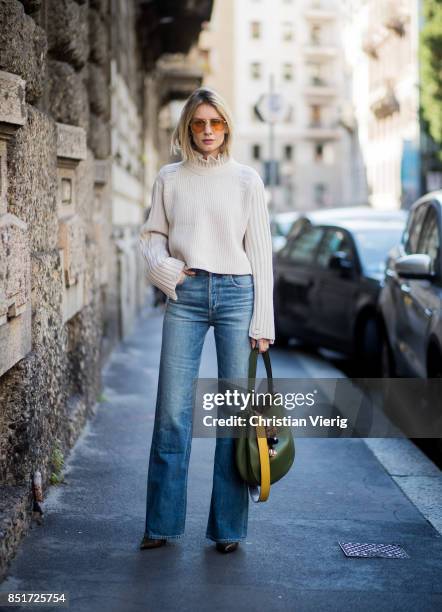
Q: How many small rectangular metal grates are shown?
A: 1